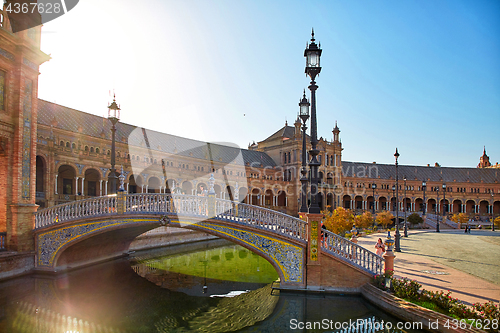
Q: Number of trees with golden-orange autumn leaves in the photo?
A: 5